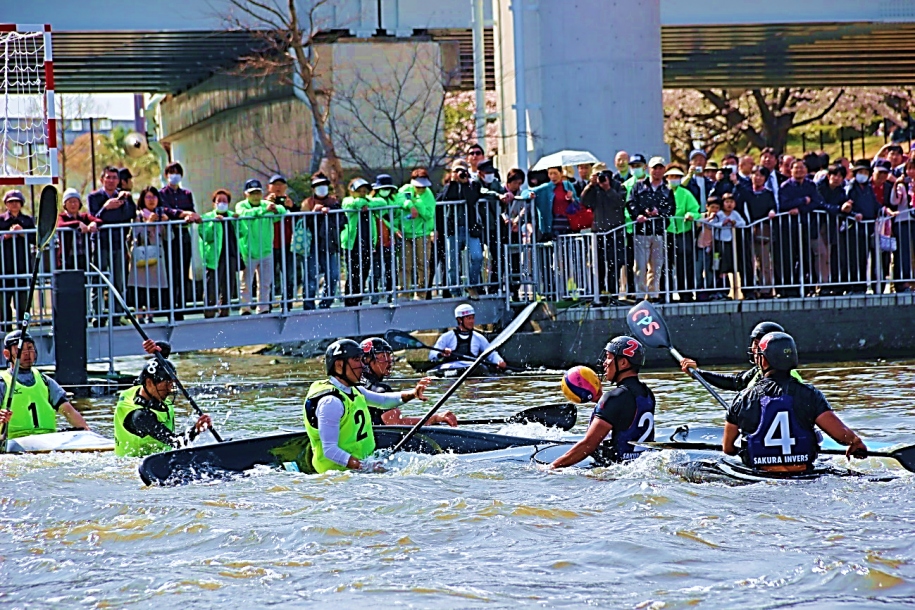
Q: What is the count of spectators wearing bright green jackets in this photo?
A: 7